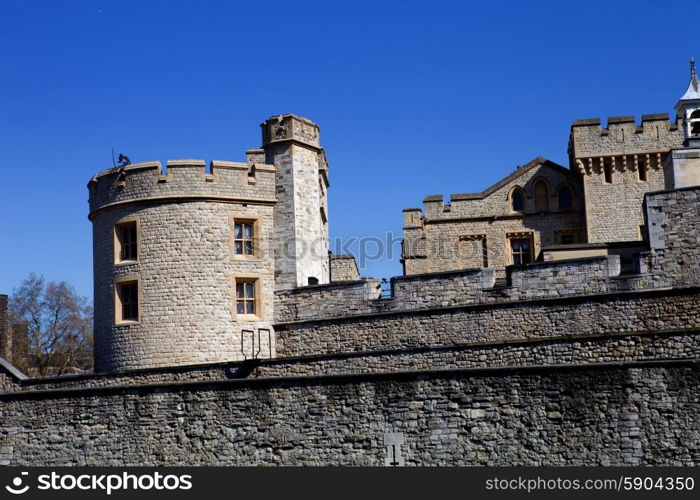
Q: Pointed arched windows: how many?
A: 3